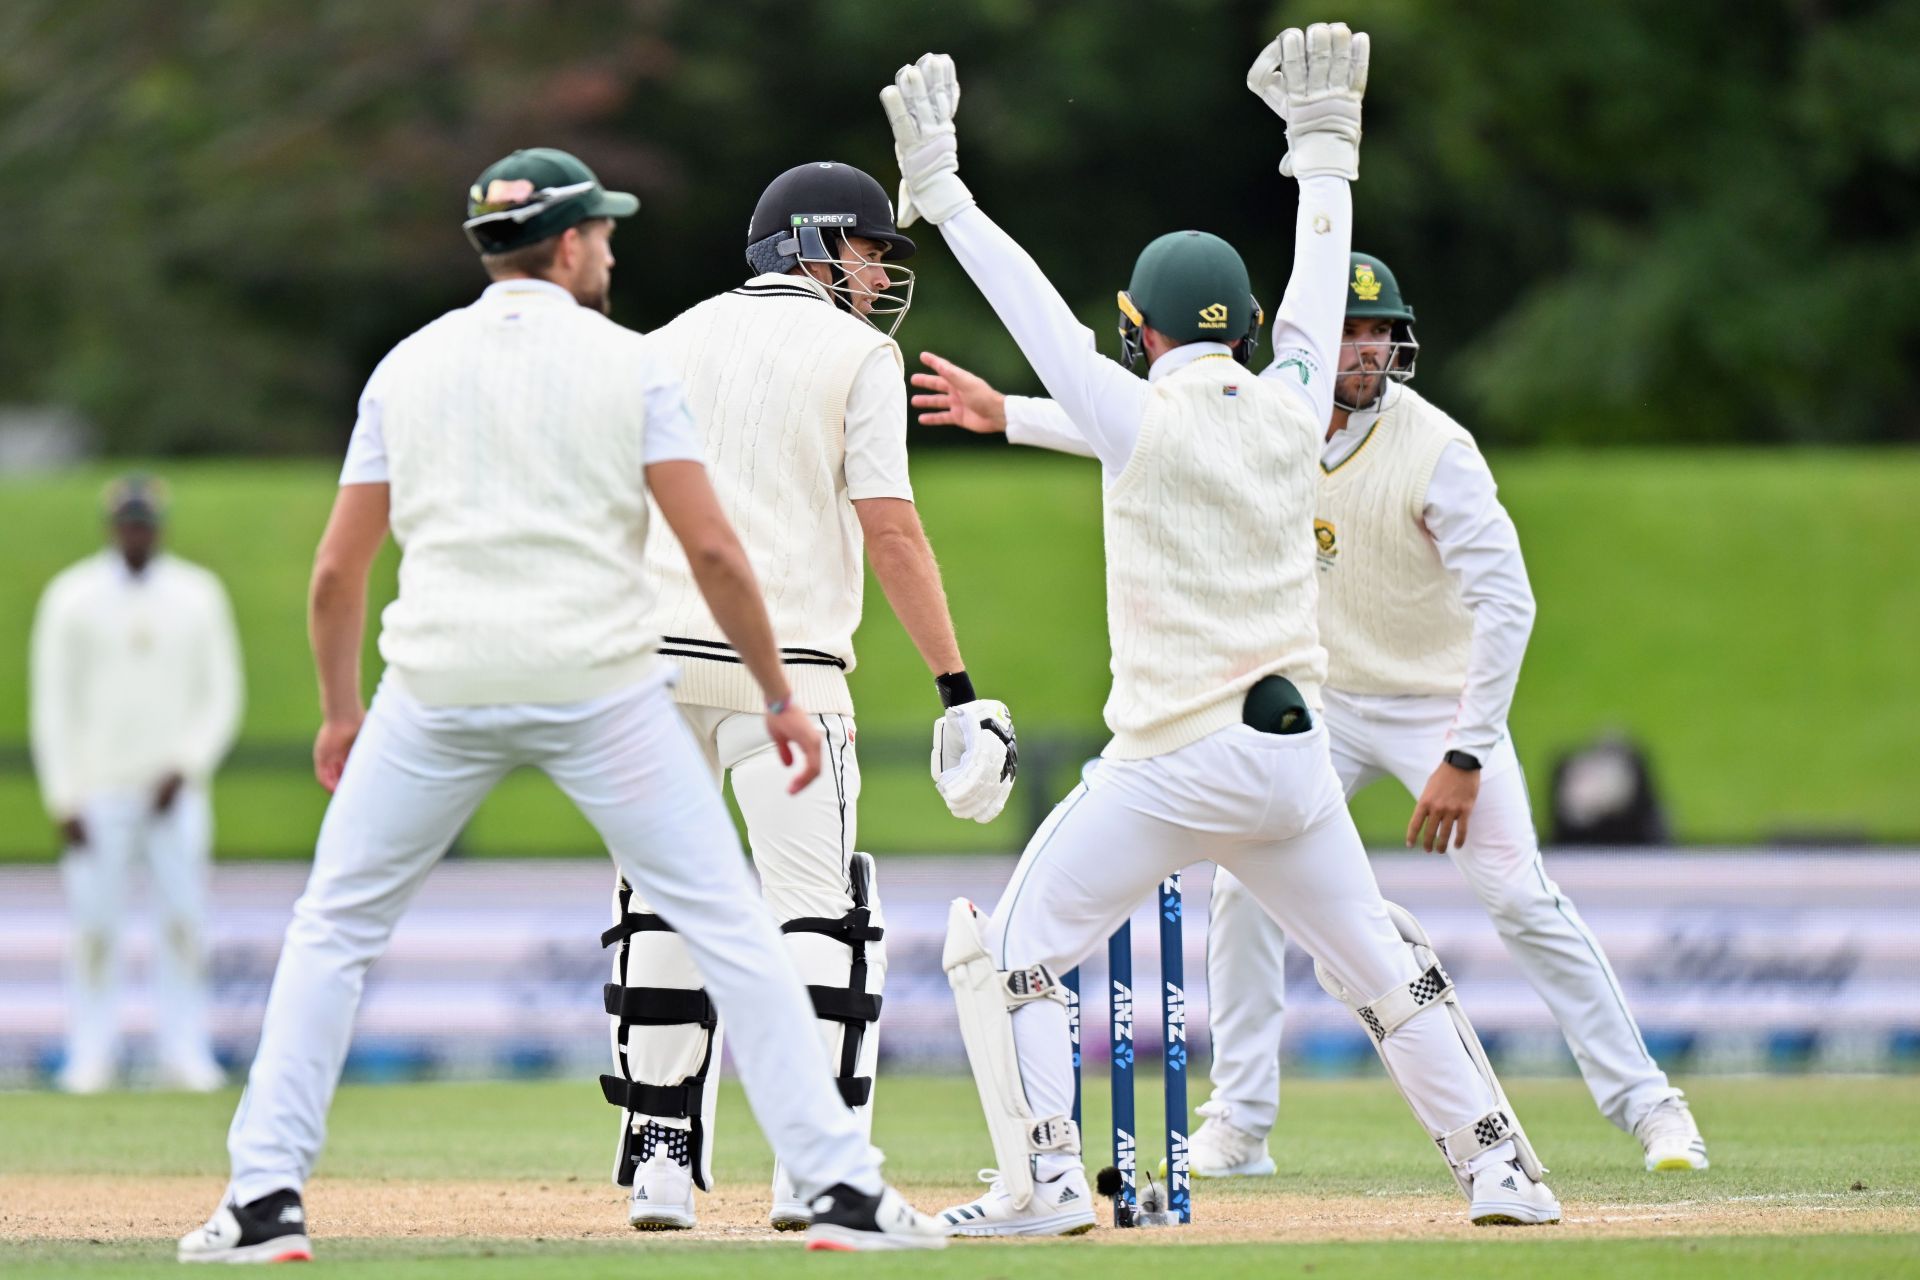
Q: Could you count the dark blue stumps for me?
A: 3